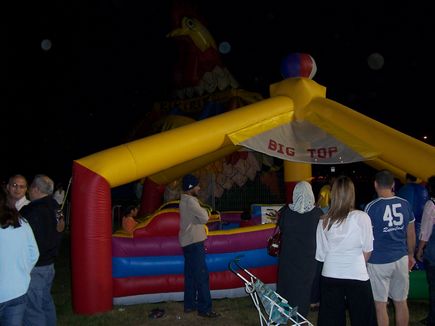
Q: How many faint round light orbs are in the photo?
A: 3